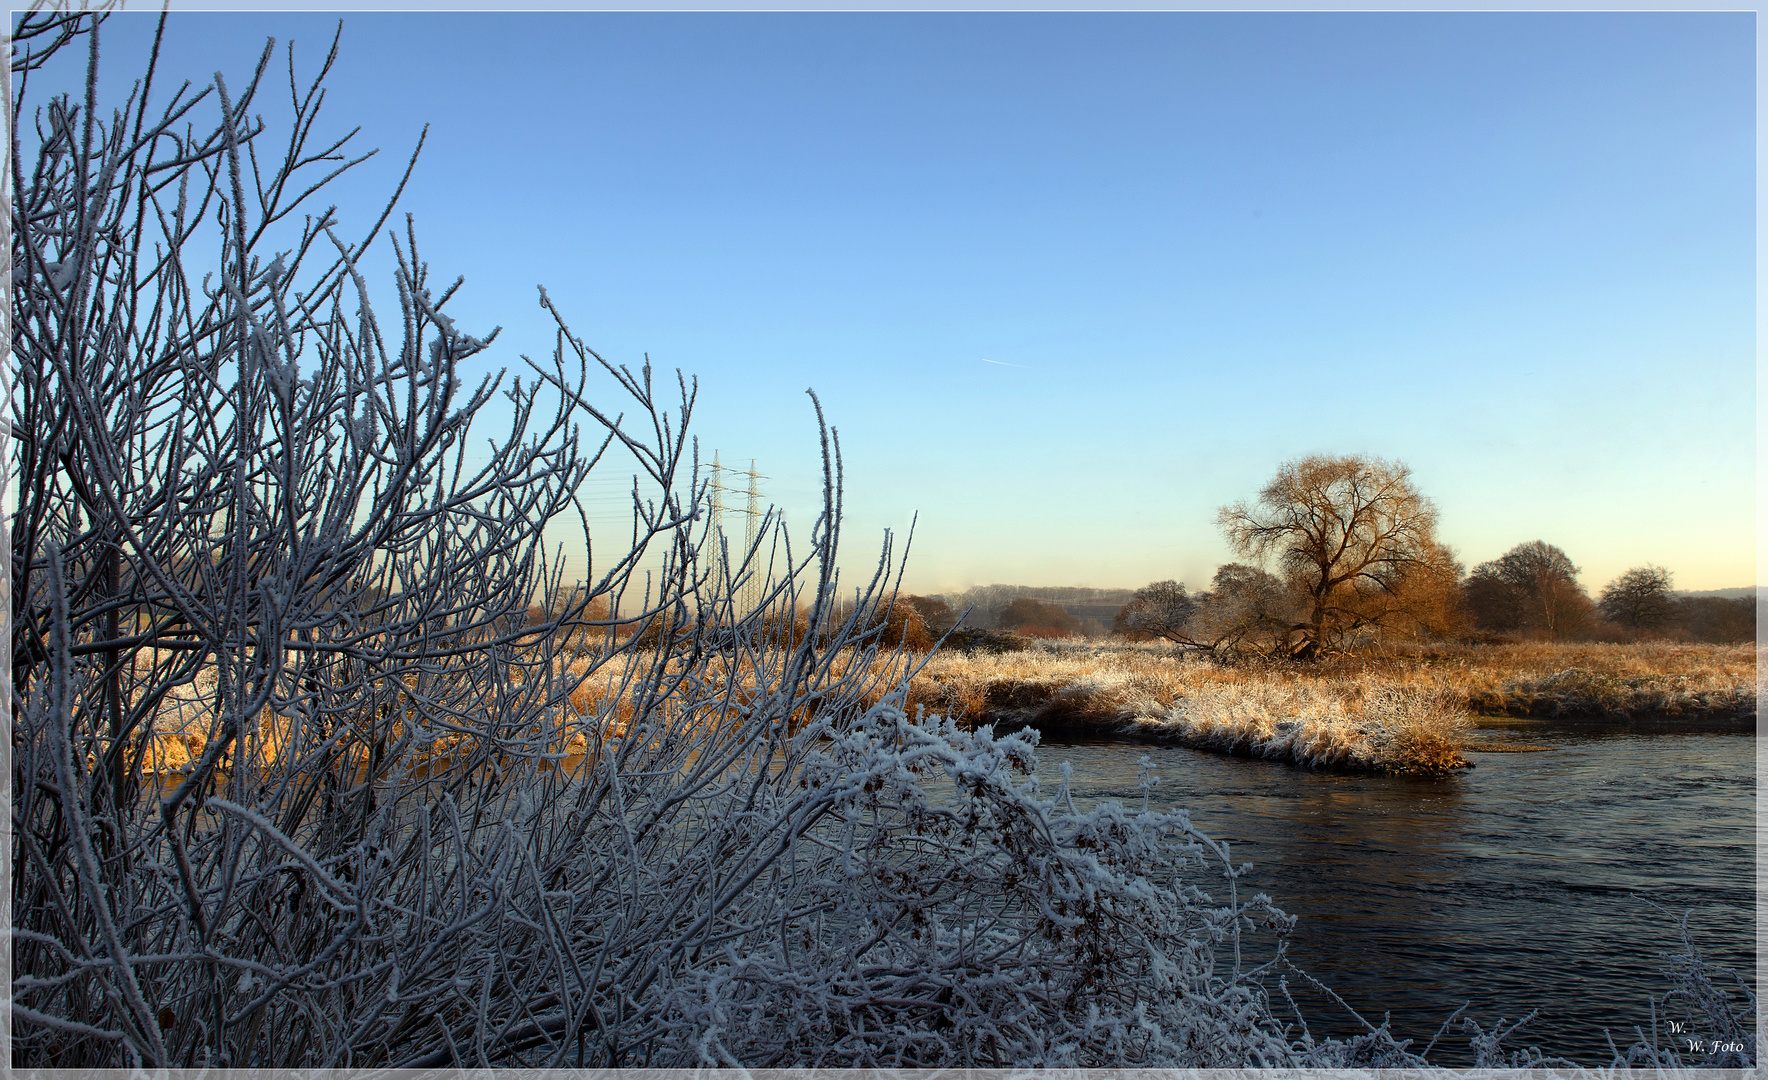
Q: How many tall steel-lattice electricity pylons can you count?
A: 2